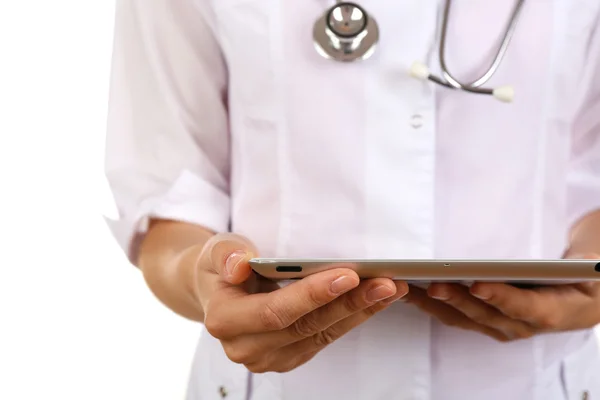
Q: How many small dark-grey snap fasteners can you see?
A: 2